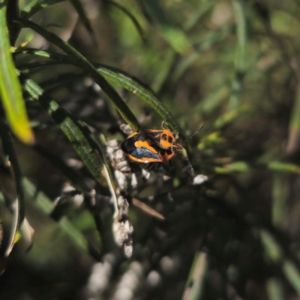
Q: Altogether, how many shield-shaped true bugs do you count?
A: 1